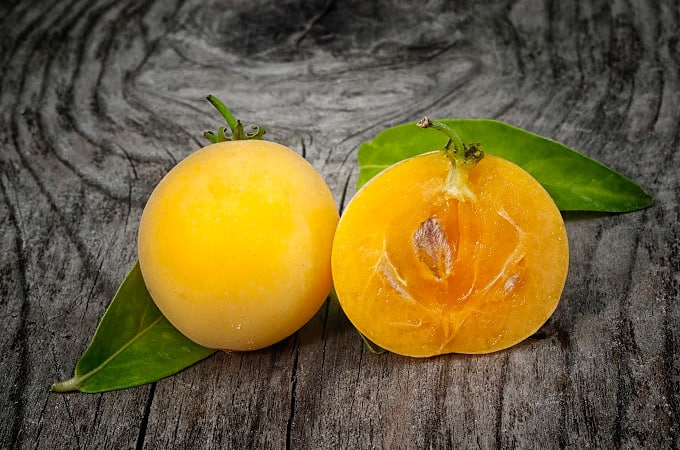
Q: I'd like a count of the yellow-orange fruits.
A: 2